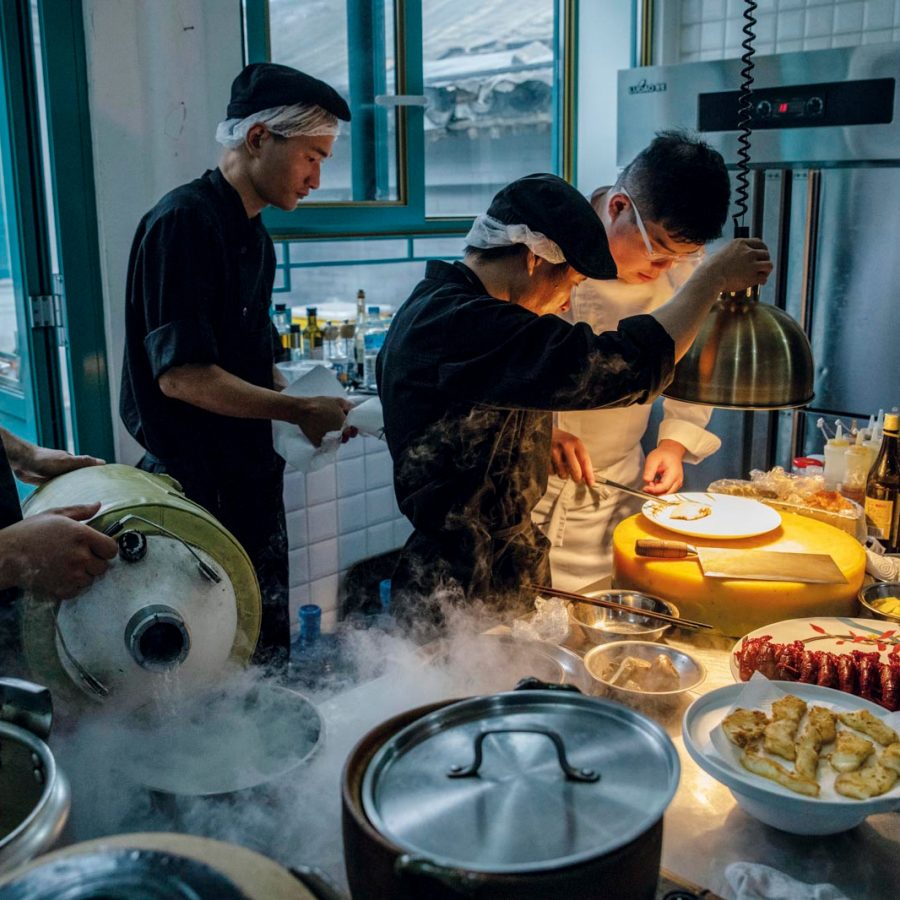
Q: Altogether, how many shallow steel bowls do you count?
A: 3